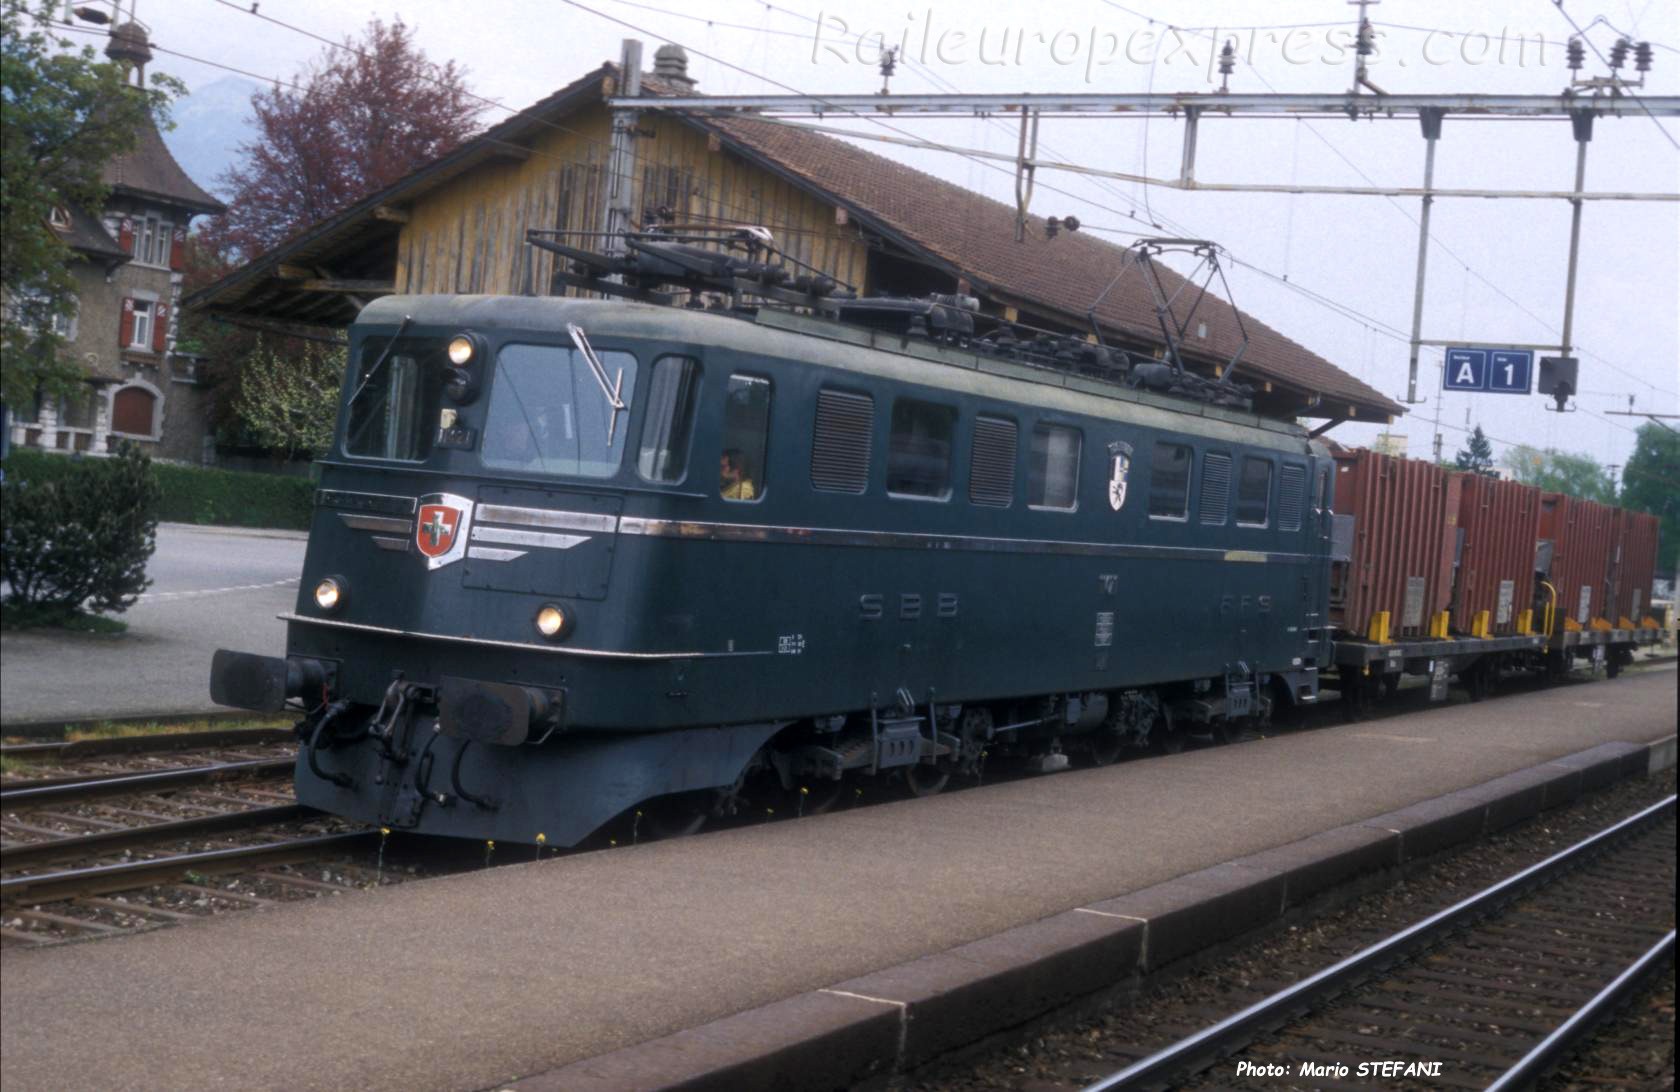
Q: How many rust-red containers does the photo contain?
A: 4